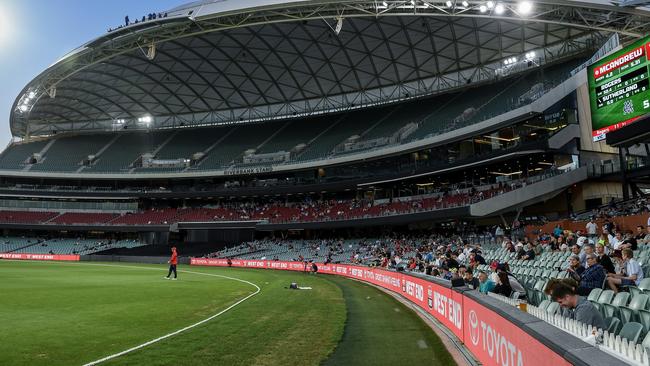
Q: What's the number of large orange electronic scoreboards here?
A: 0